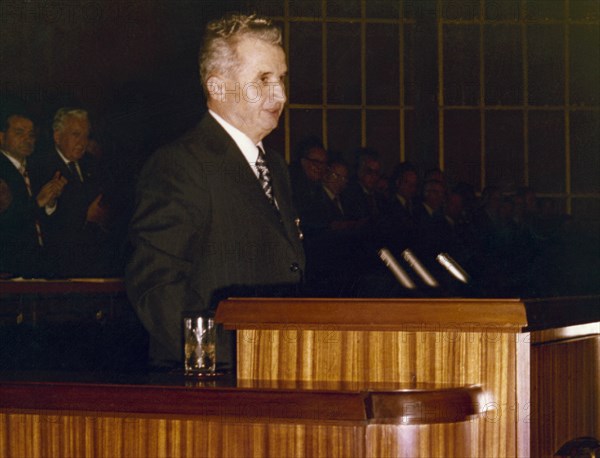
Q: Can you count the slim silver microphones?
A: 3